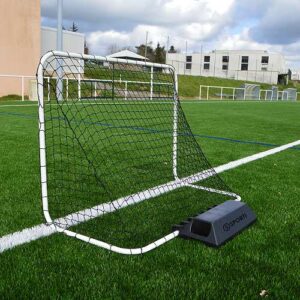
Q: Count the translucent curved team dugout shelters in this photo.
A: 3